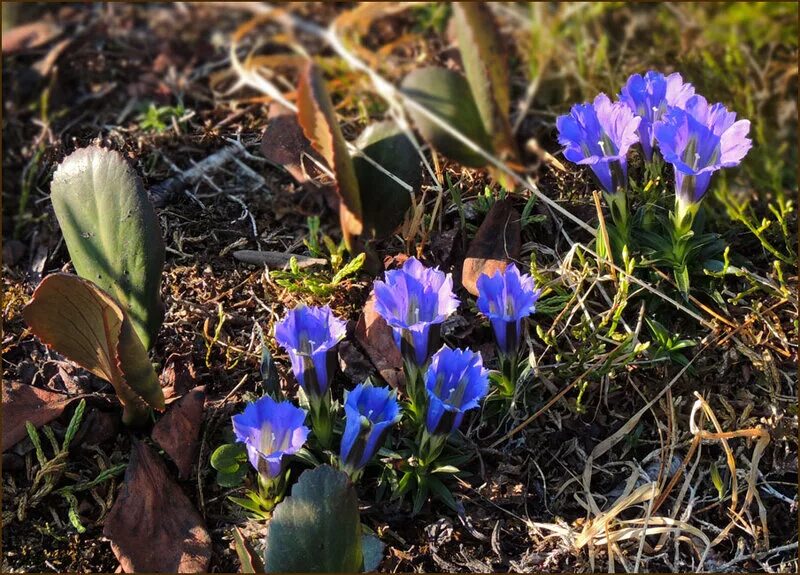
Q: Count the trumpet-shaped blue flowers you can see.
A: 9